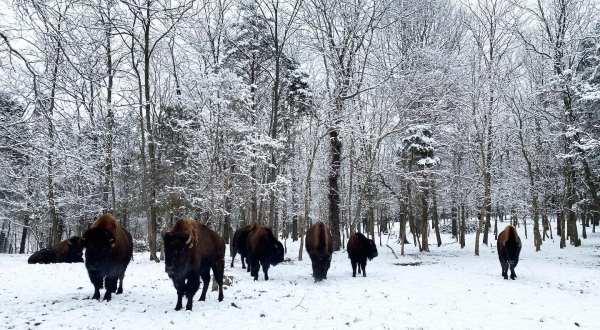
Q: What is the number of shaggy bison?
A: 8